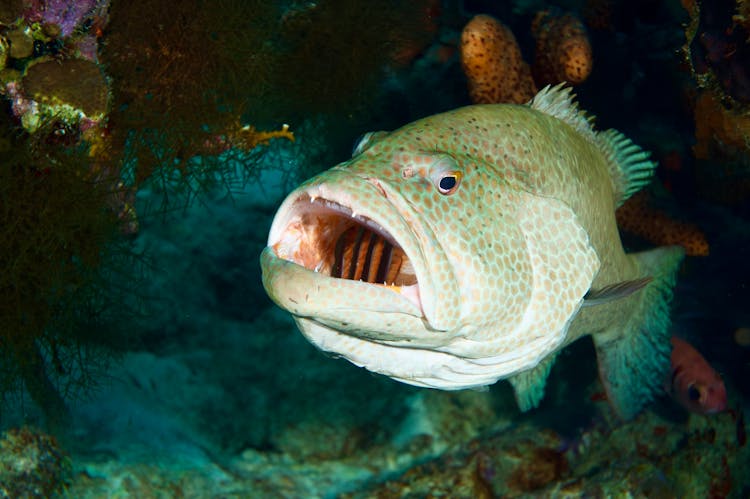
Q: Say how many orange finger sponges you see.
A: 3